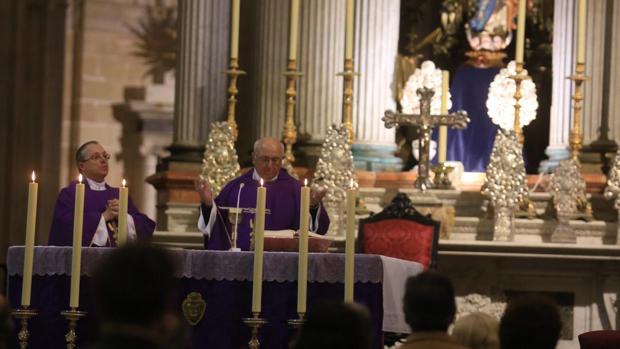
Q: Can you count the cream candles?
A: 12